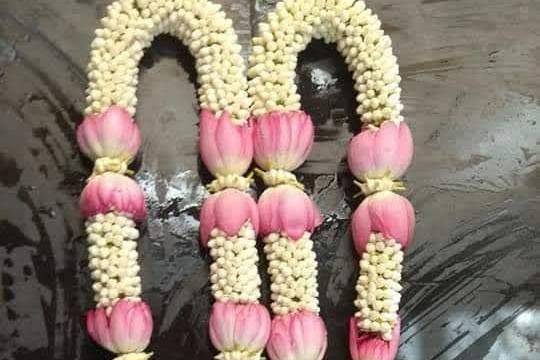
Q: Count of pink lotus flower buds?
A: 12